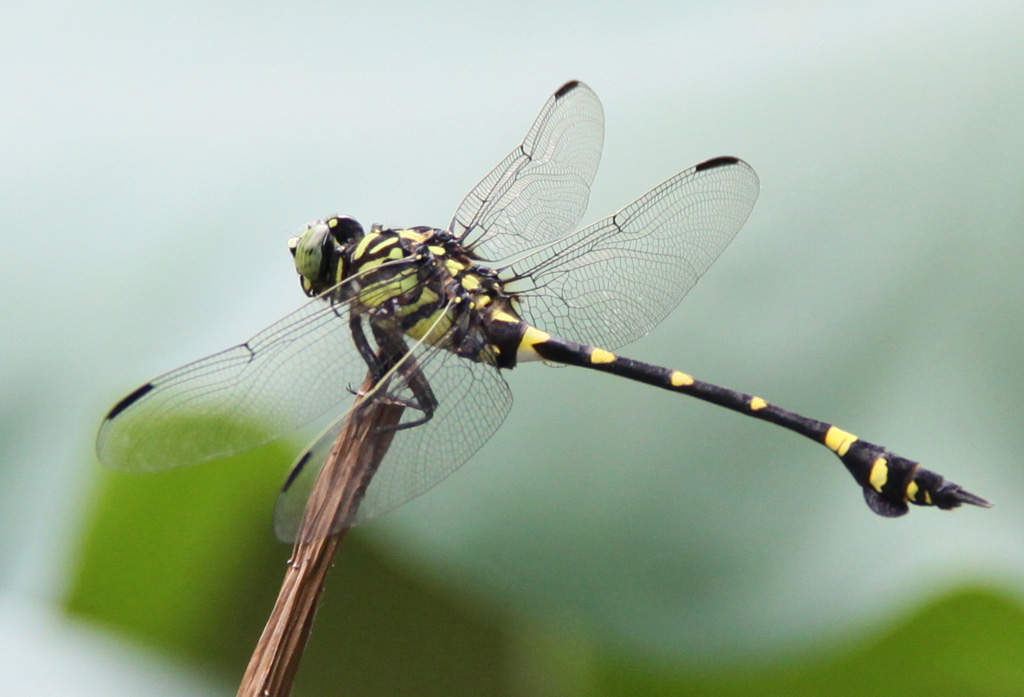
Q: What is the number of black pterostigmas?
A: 4